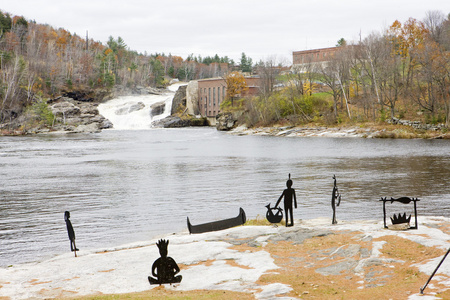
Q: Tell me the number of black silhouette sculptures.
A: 6